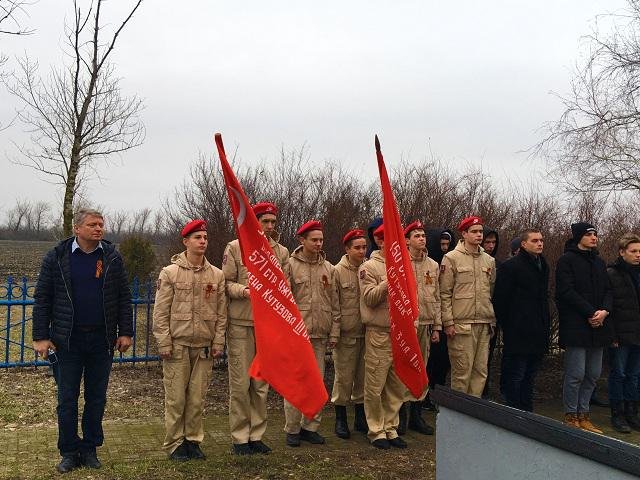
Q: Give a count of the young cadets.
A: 7